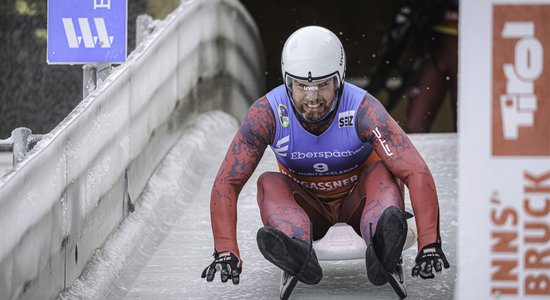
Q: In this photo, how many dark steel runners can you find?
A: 2